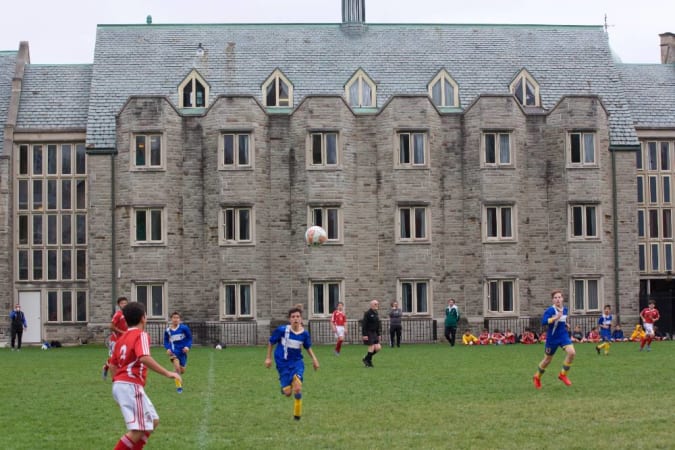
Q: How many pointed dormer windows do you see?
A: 5